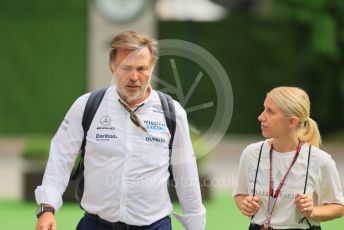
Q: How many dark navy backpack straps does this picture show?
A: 2